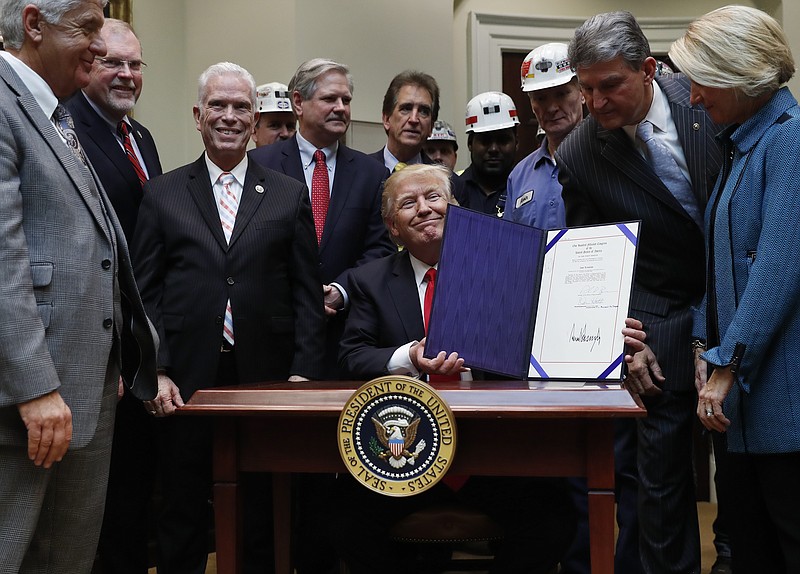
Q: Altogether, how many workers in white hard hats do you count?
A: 4